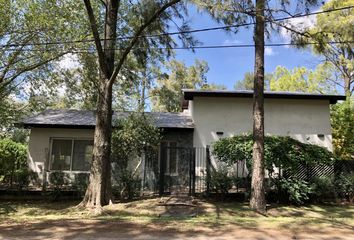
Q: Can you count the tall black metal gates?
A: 1